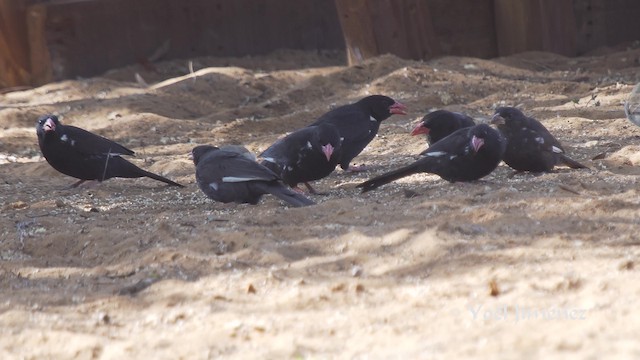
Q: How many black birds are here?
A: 7